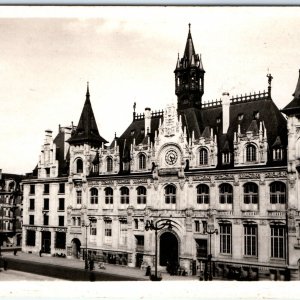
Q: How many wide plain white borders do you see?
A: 2